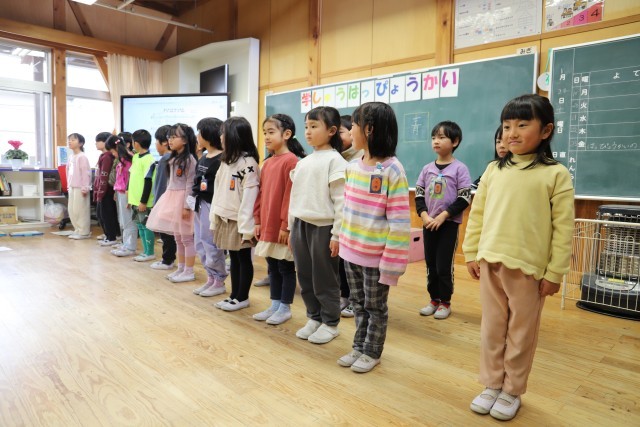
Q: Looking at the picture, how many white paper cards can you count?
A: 11